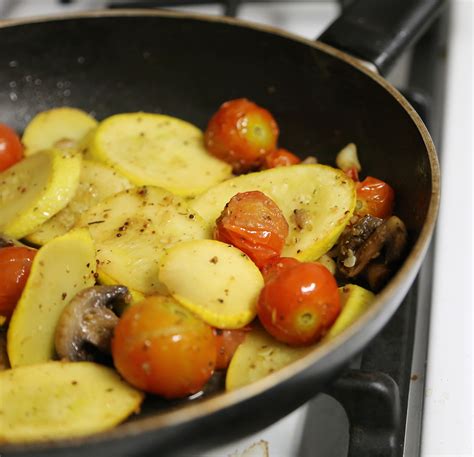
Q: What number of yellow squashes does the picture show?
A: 11